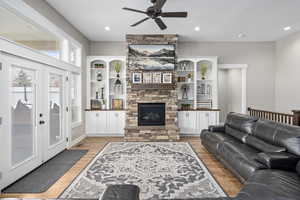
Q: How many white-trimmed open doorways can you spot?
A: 1